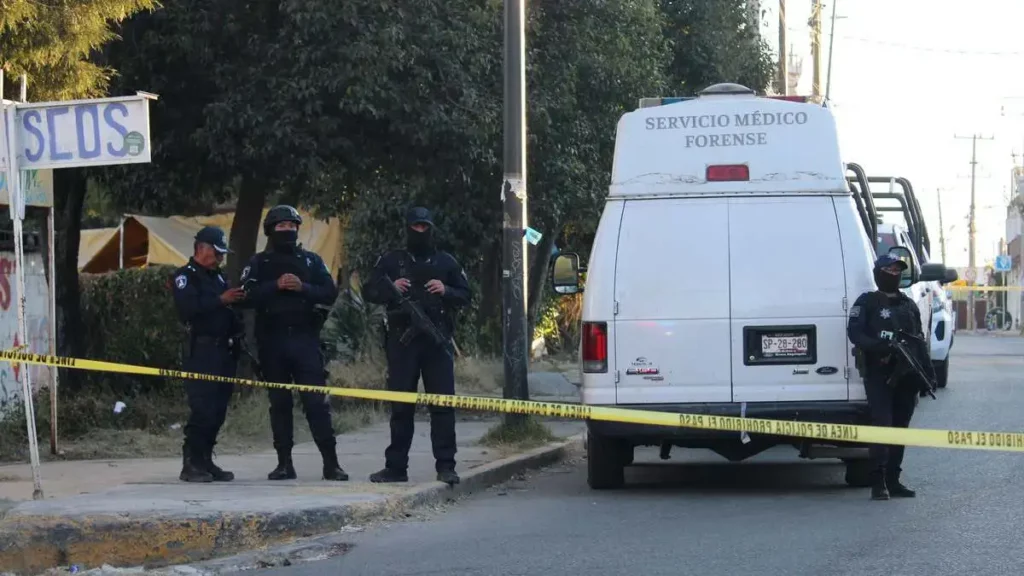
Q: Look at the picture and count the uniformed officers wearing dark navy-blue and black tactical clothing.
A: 4